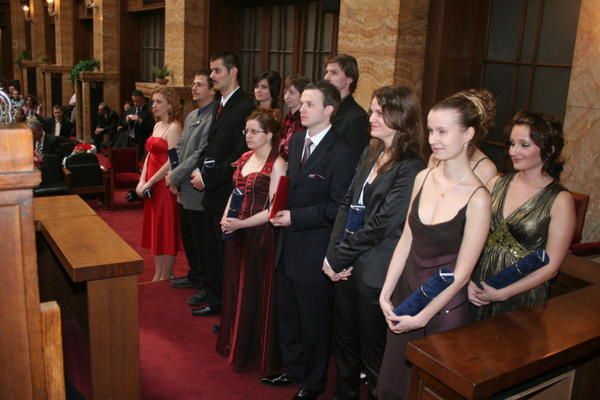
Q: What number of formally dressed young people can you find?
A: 12